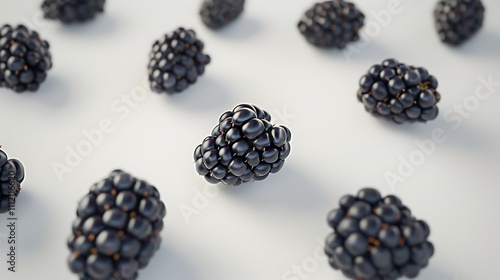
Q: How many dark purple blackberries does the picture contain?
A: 11